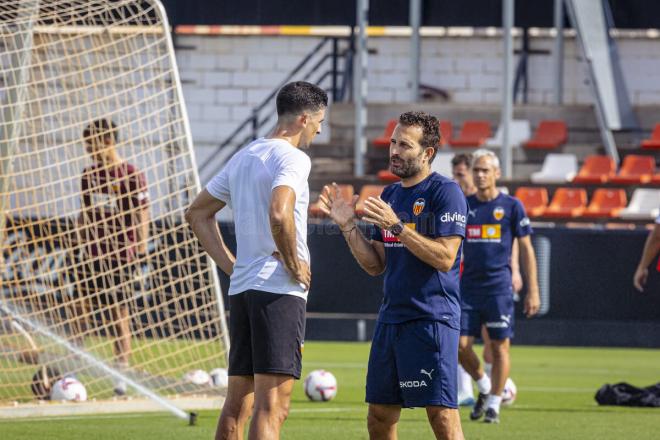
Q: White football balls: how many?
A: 5